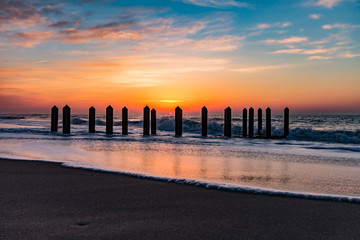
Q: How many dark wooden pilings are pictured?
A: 15